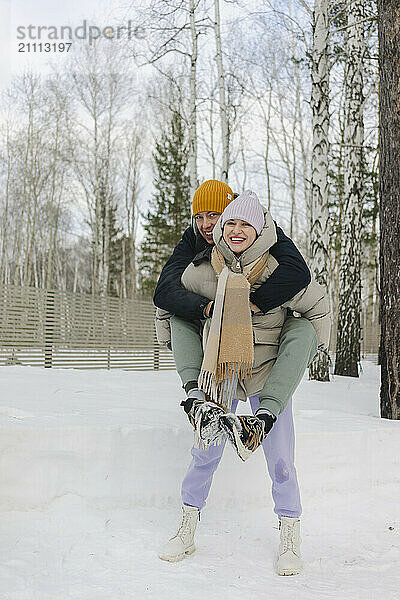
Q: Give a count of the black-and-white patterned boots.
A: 2